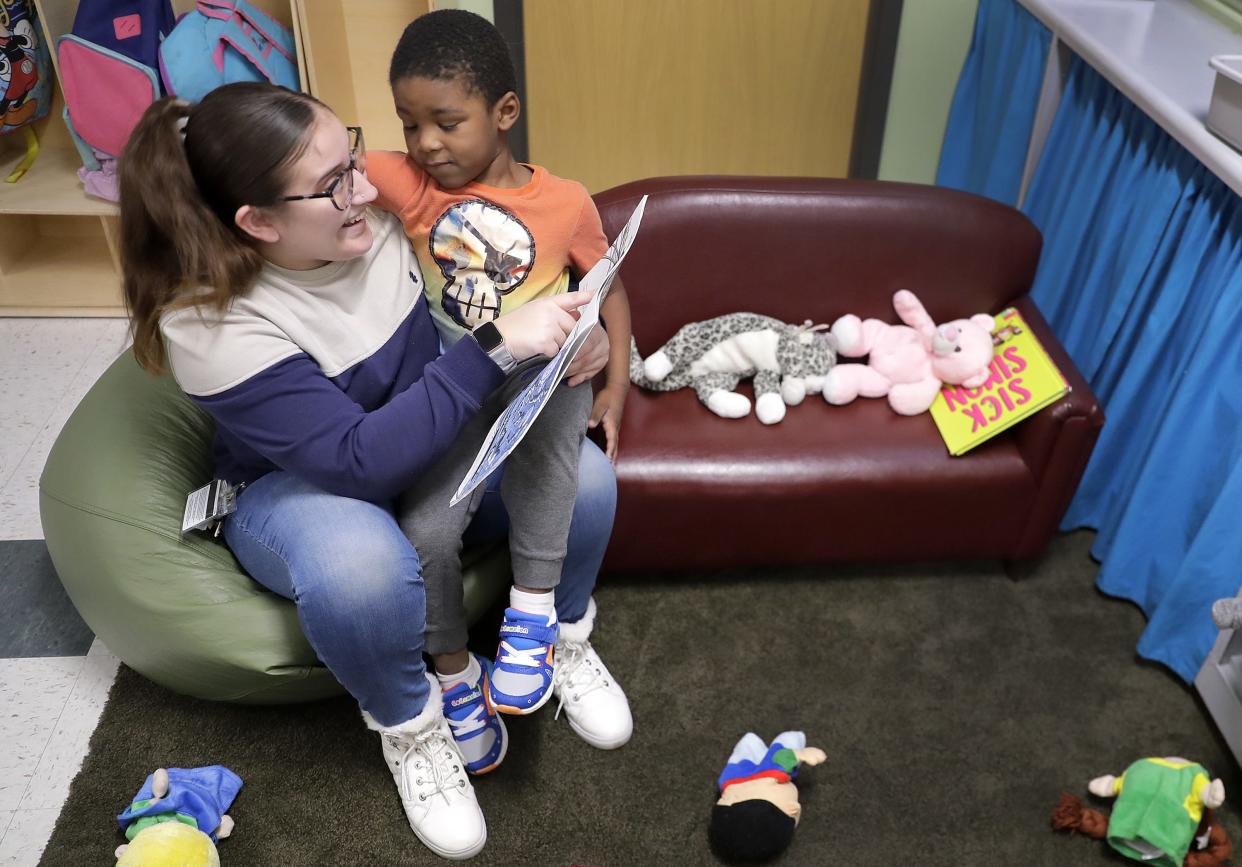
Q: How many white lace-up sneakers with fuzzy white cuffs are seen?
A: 2